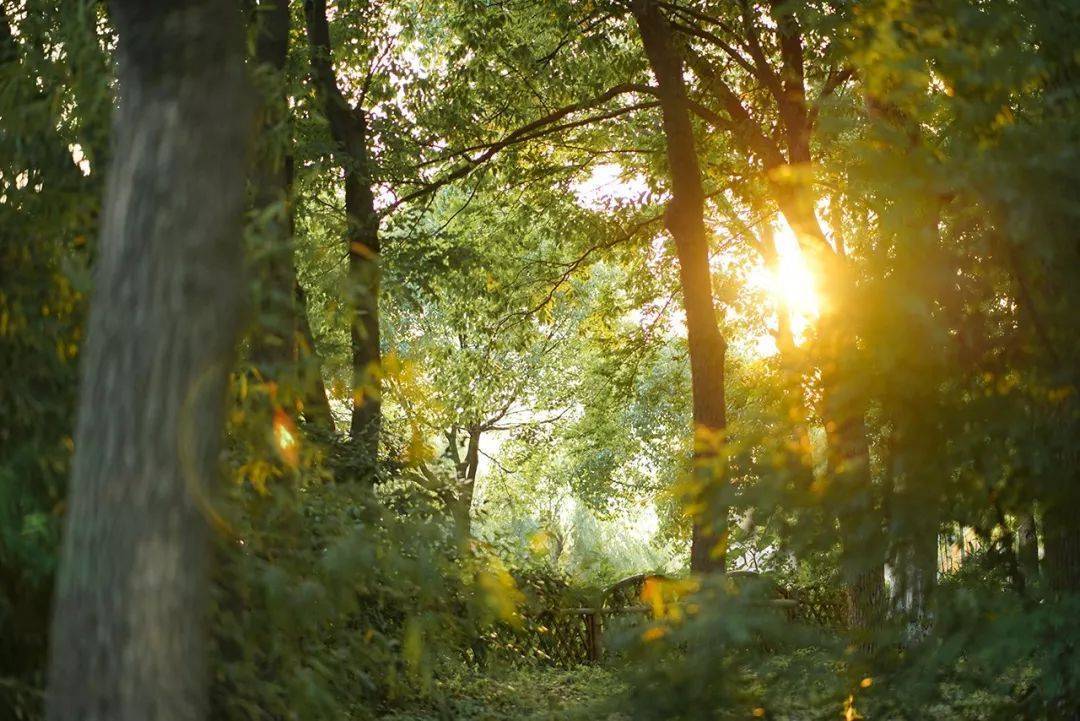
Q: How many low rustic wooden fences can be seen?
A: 1